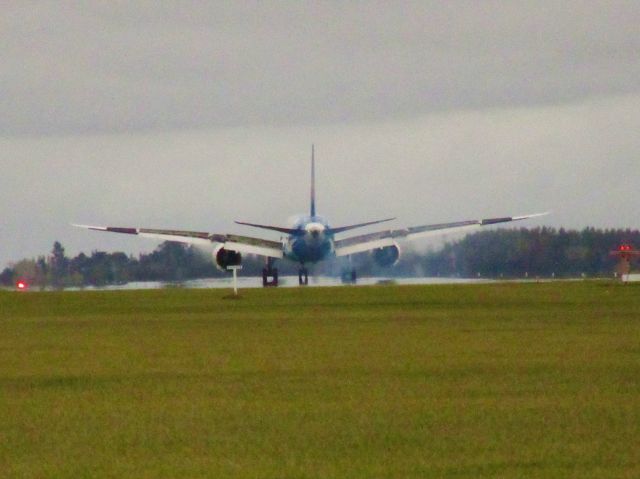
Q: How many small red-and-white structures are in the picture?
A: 1